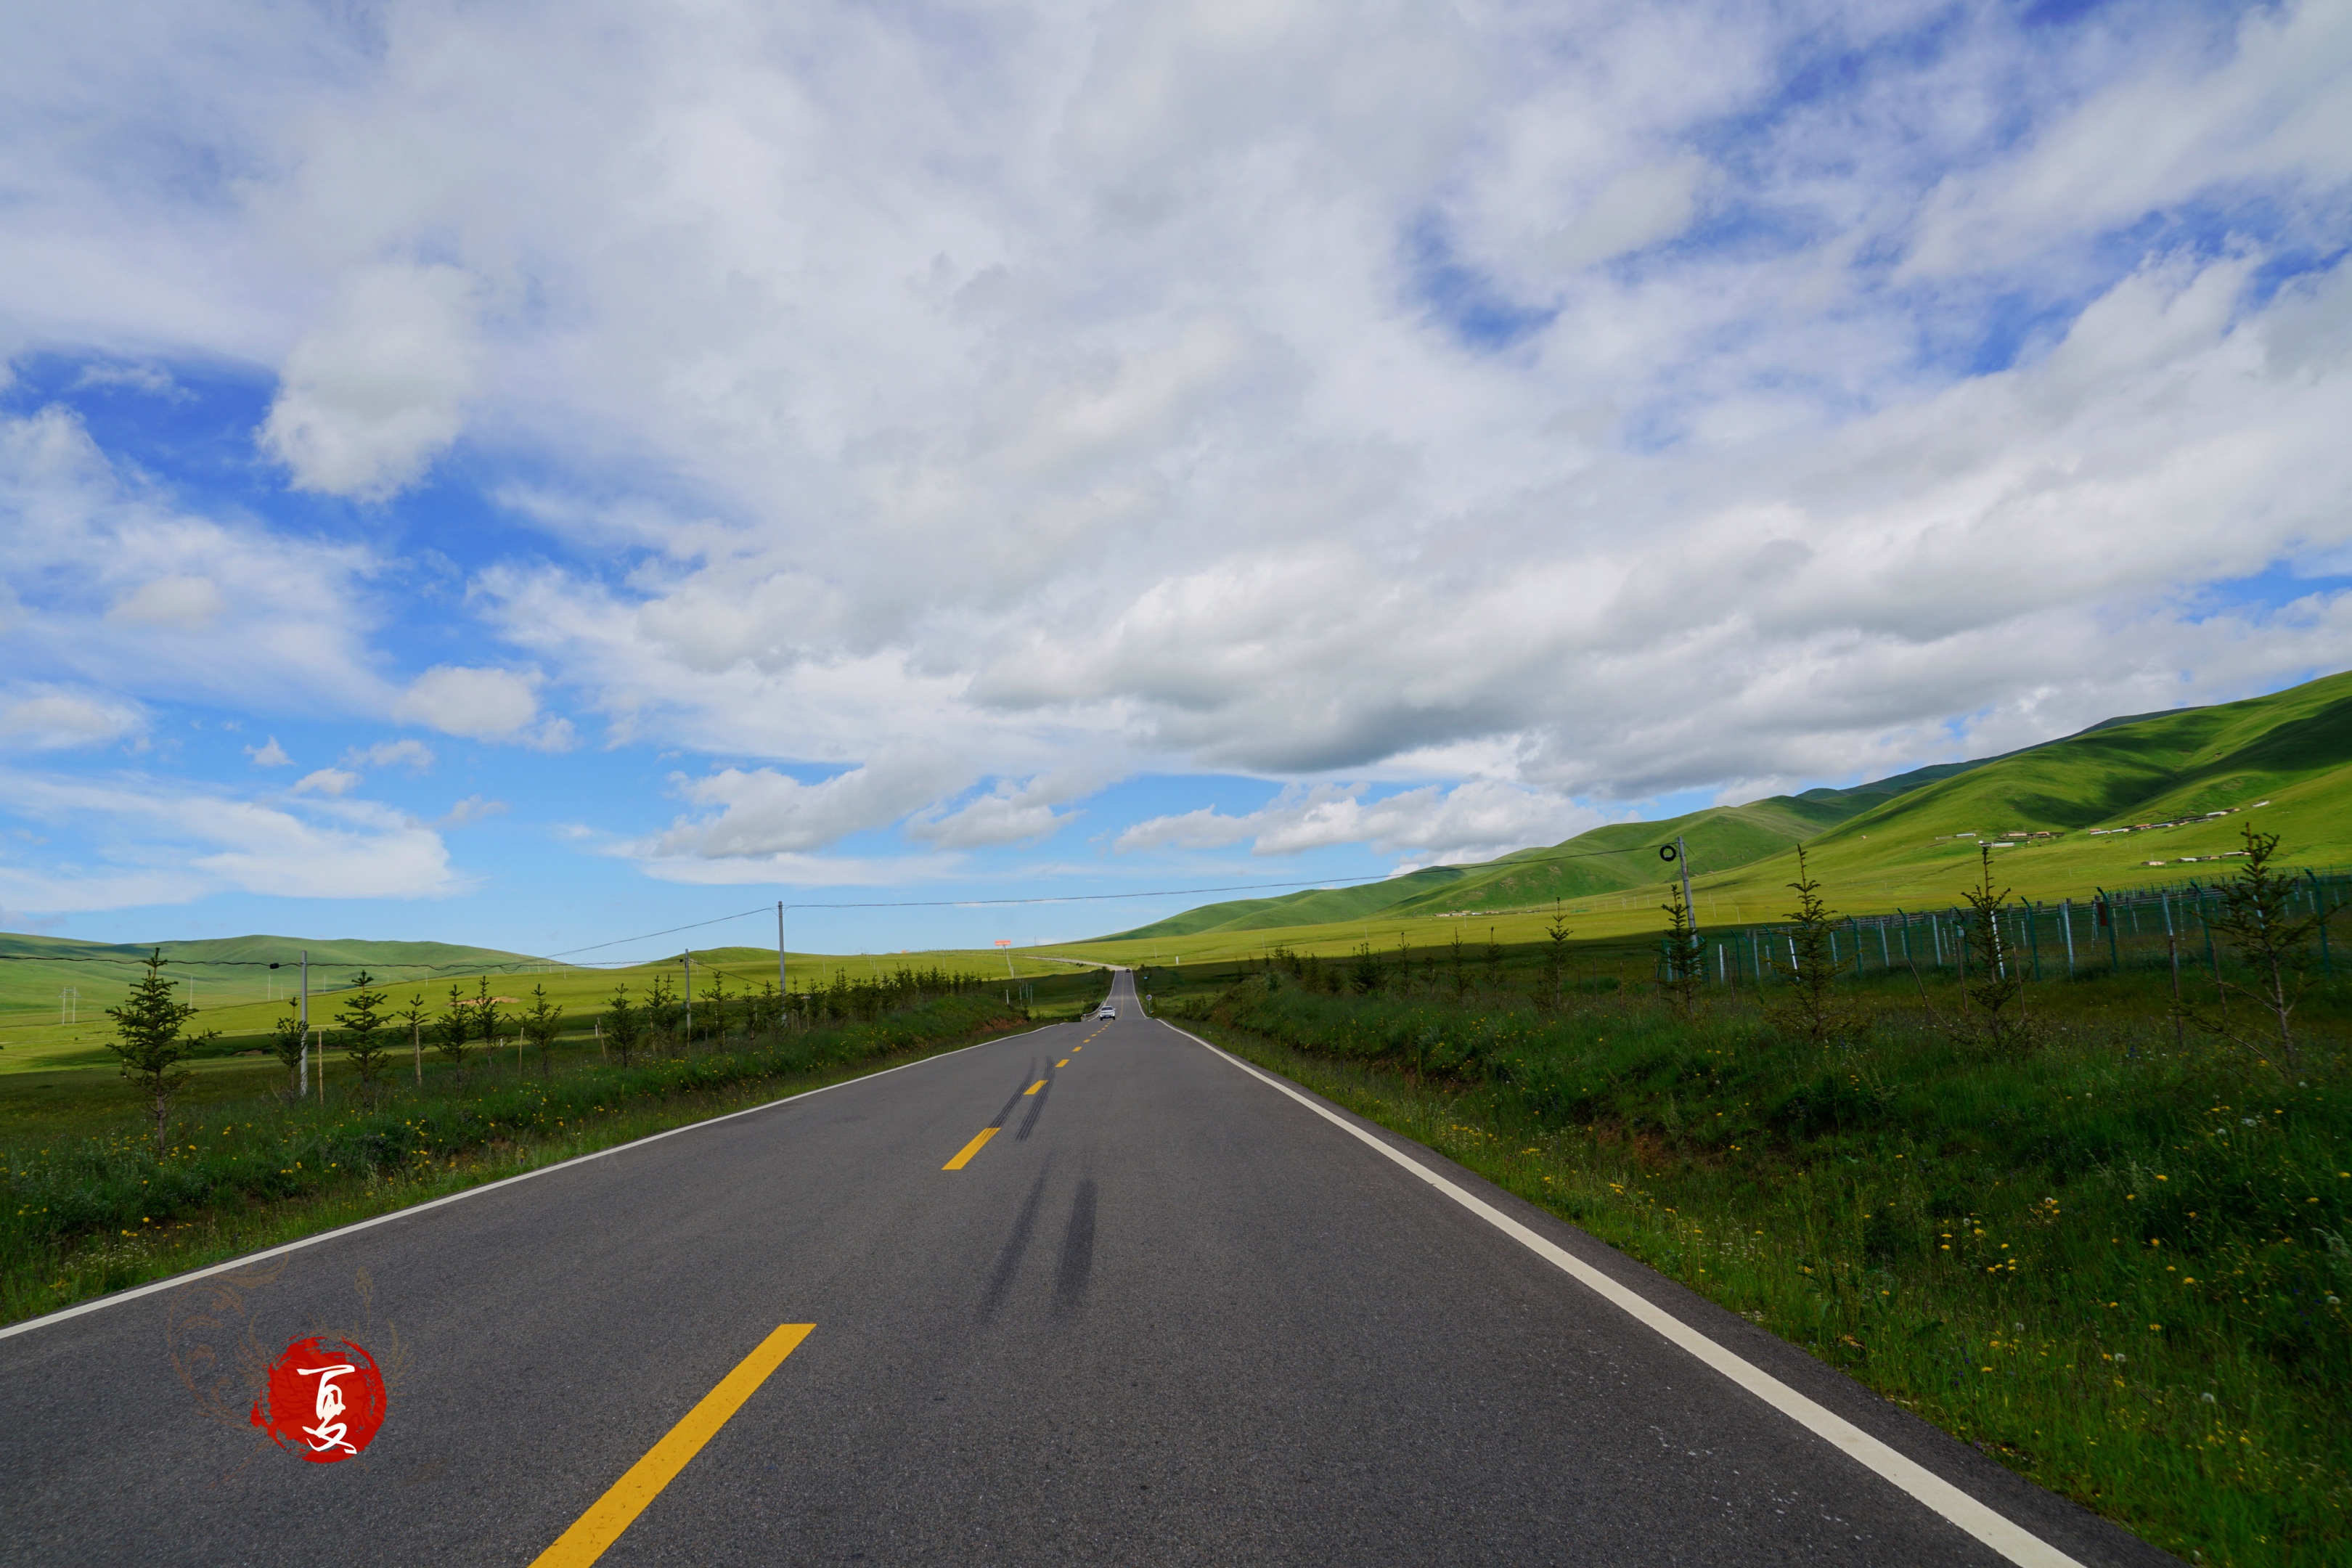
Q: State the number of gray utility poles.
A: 4